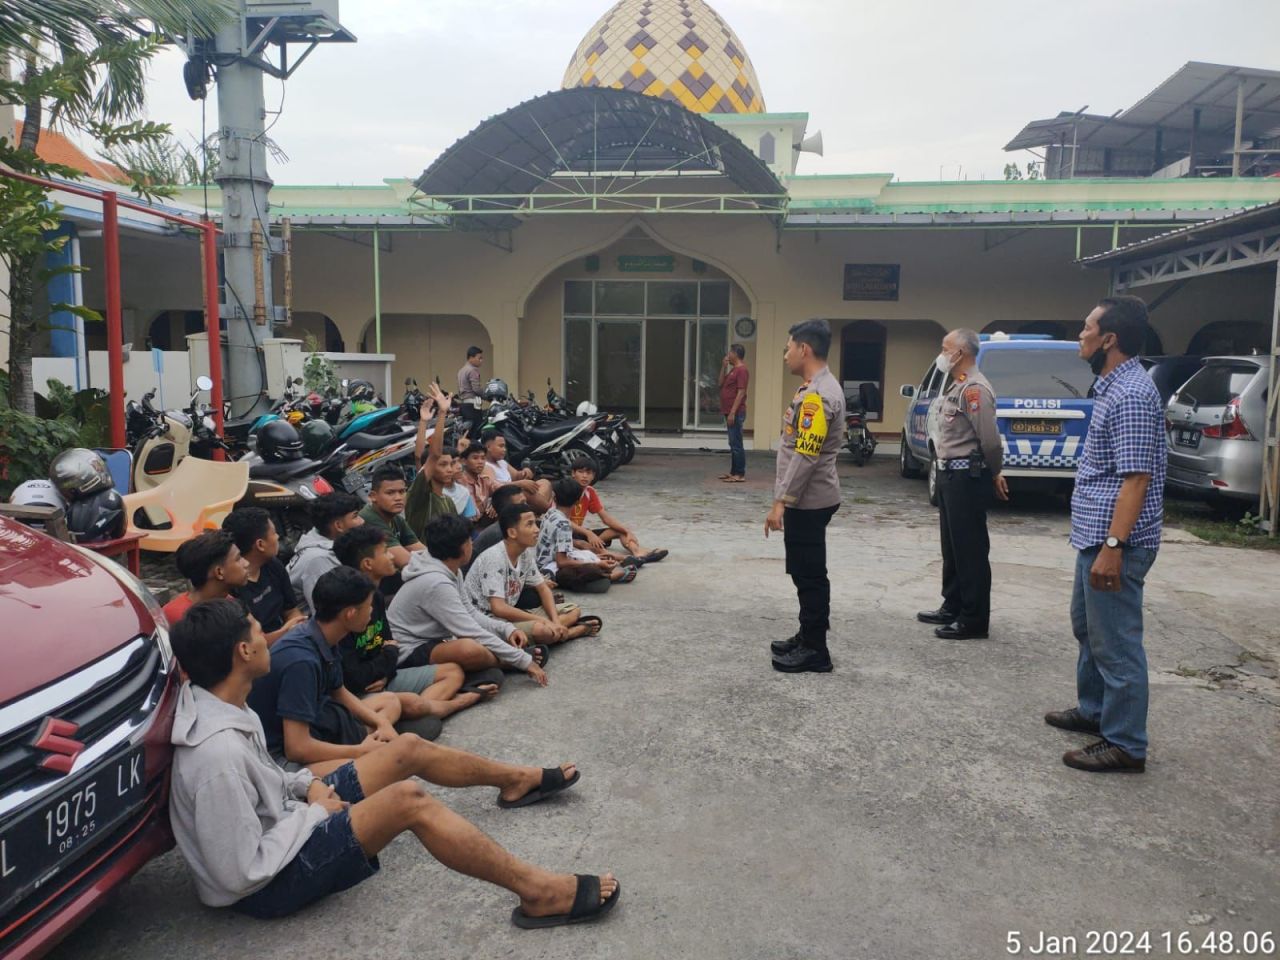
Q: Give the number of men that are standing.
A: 5